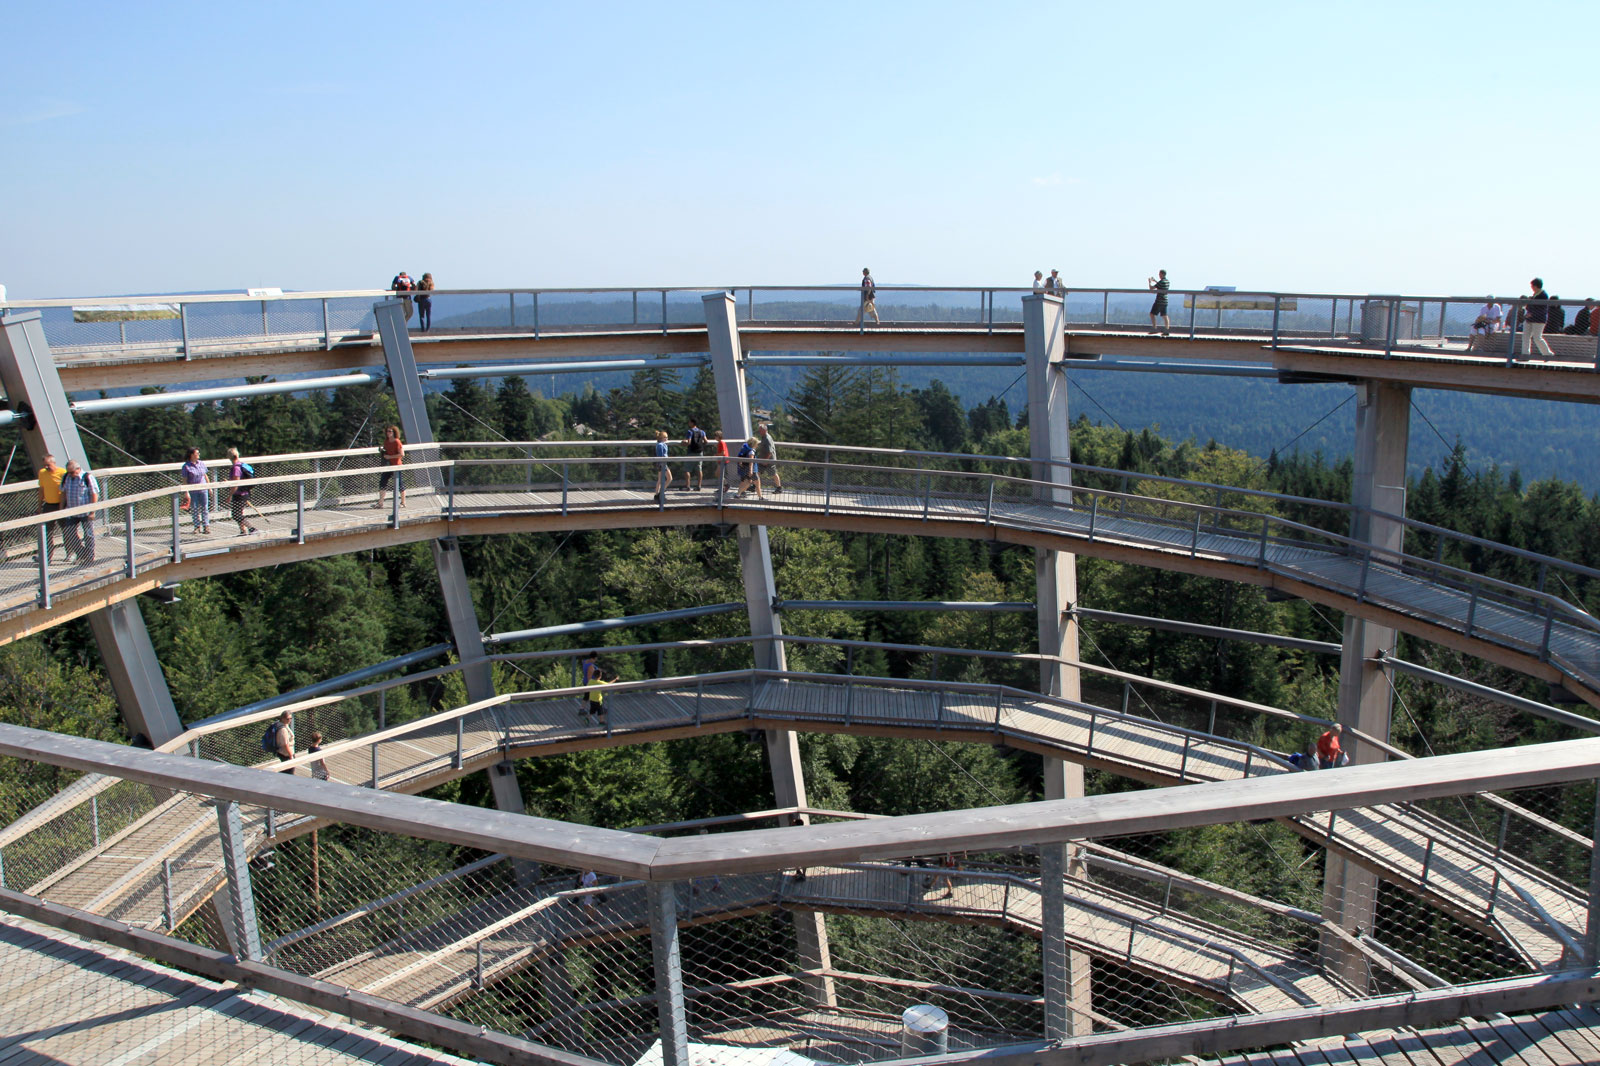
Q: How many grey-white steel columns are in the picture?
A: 5